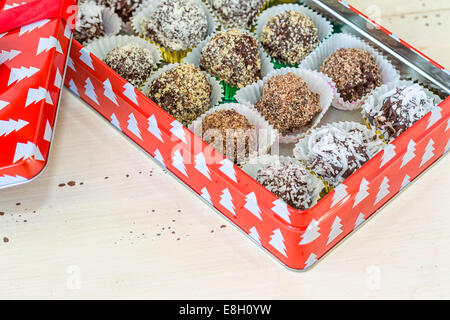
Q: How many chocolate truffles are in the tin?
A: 14